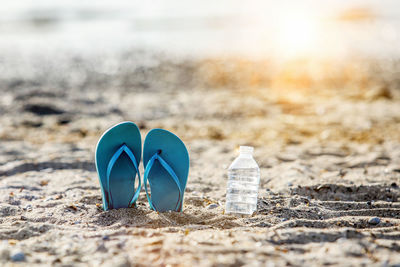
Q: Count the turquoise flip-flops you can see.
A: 2